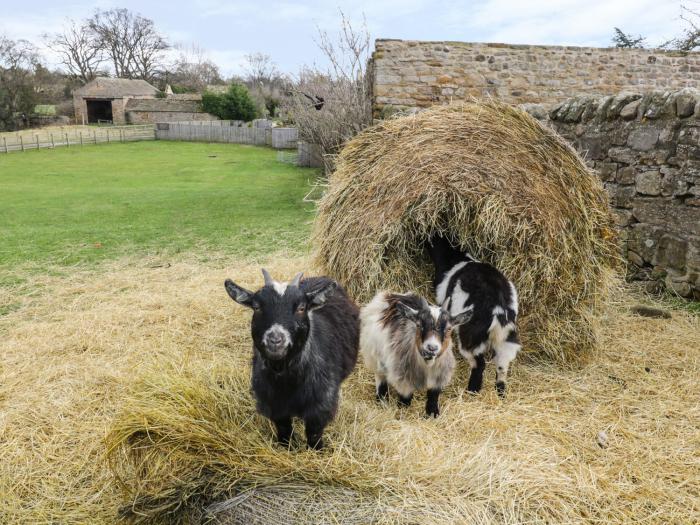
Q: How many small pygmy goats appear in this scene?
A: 3